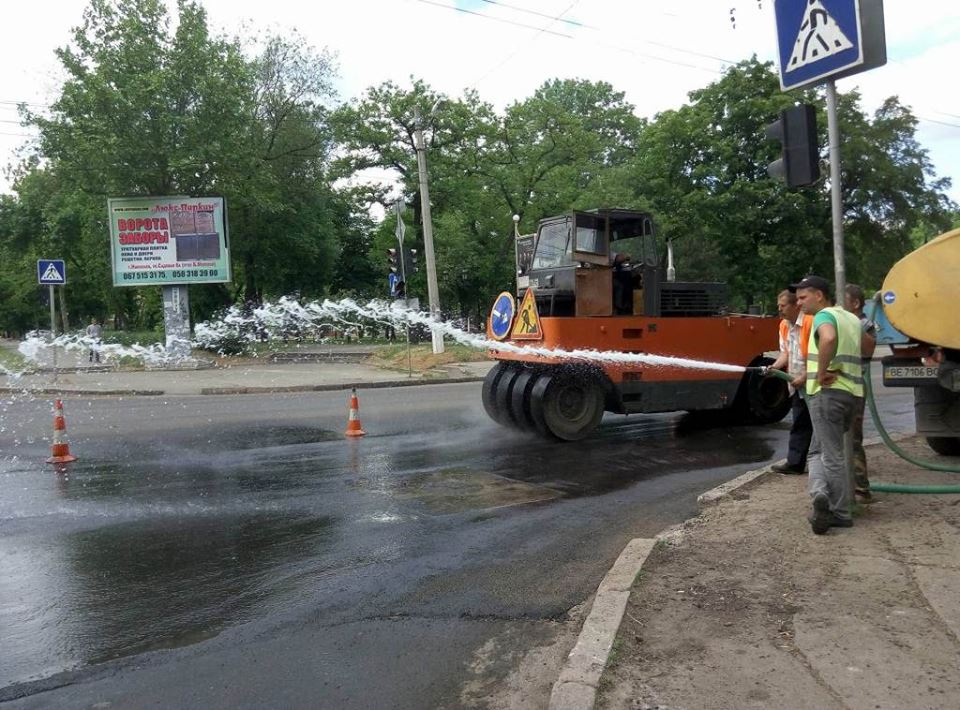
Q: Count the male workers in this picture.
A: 3